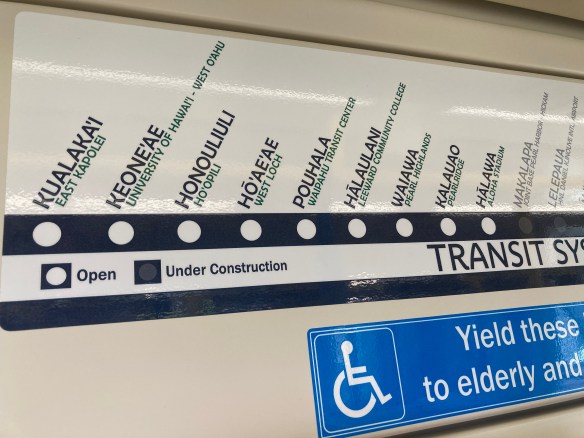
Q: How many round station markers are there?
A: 11